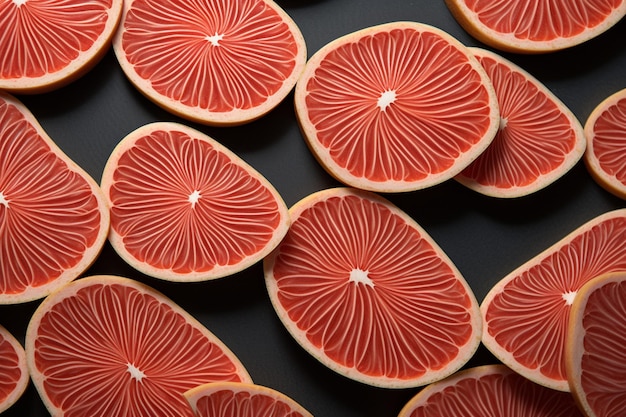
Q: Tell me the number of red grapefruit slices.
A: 15